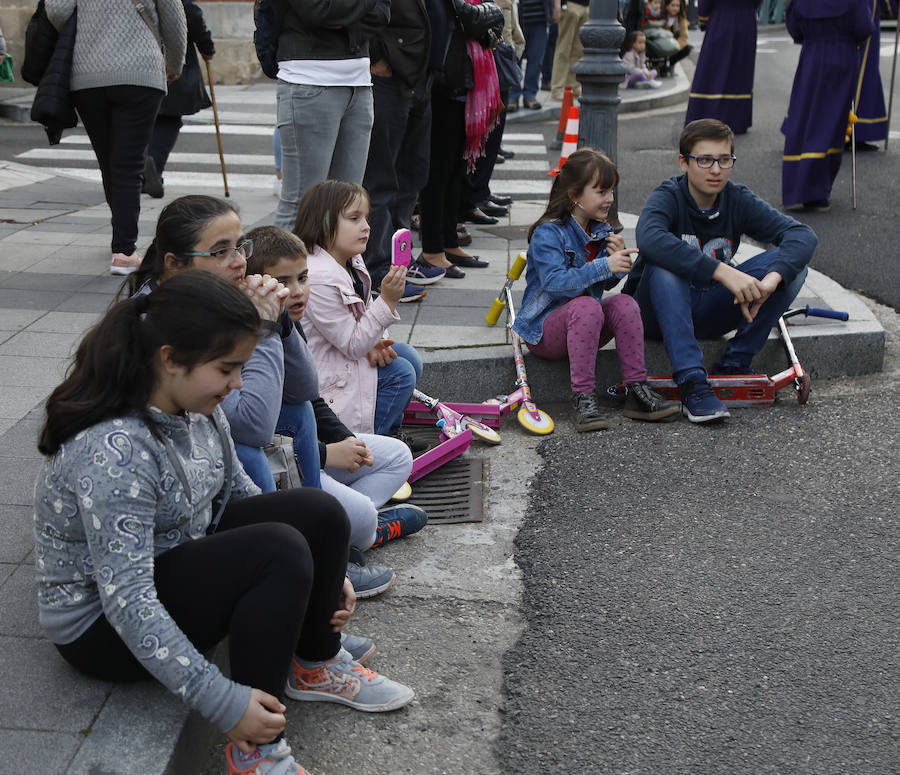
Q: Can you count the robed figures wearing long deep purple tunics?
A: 3